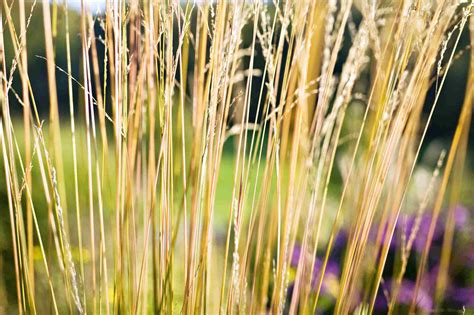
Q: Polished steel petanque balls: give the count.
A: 0